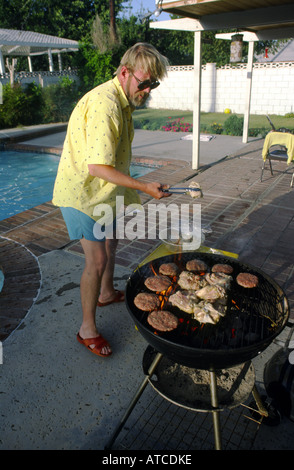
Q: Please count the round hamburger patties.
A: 7